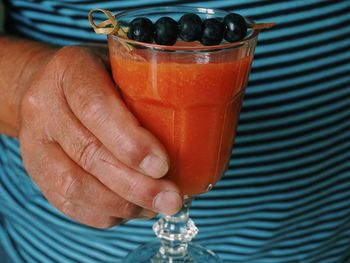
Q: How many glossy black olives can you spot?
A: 5